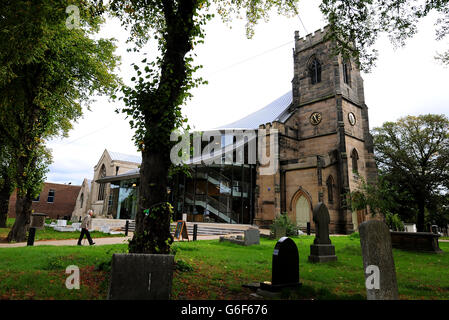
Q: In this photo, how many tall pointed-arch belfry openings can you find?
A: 2